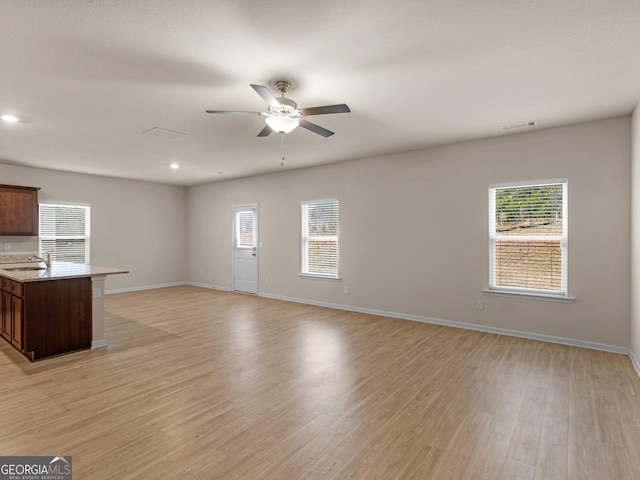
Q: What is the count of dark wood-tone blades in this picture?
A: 5